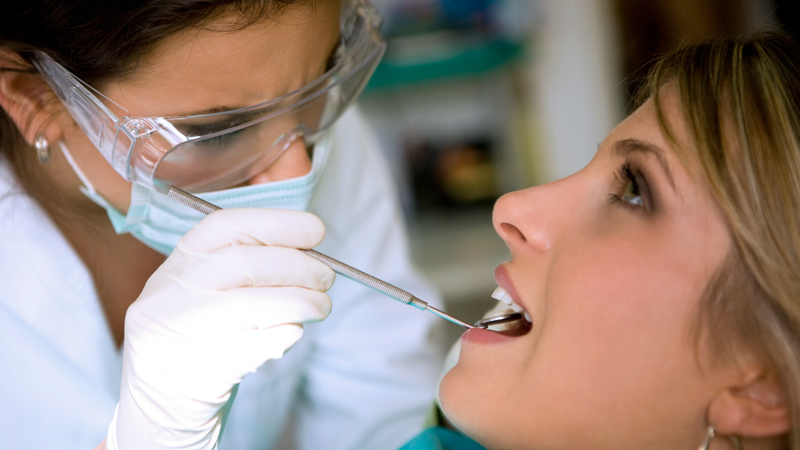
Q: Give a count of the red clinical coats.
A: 0